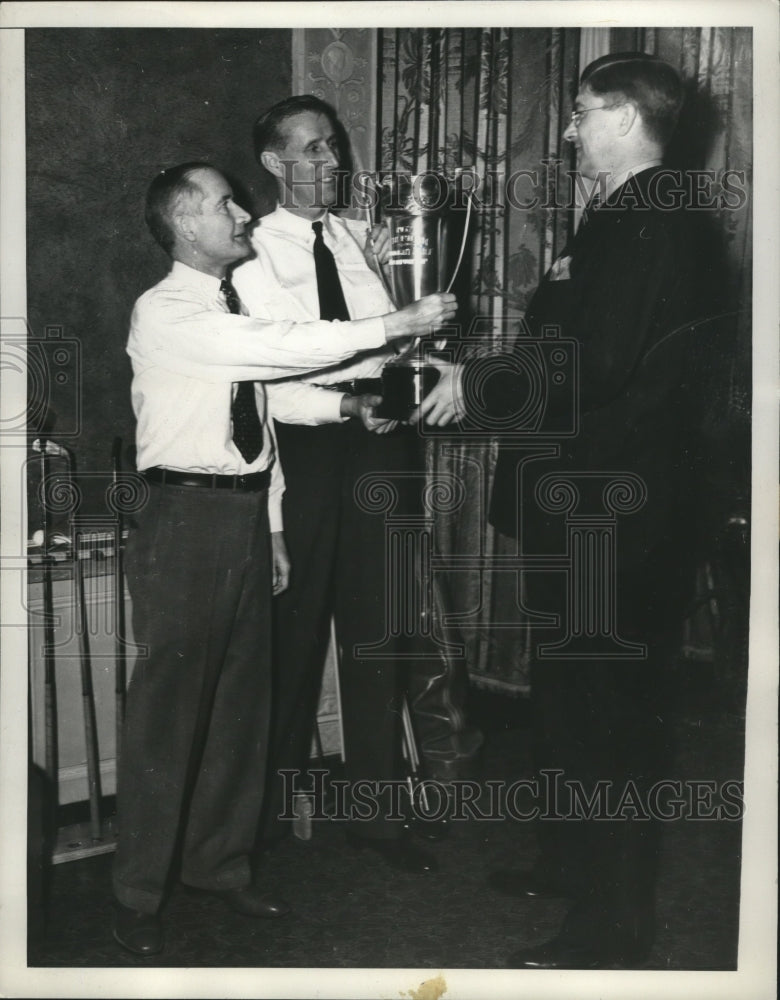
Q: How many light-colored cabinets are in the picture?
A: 1